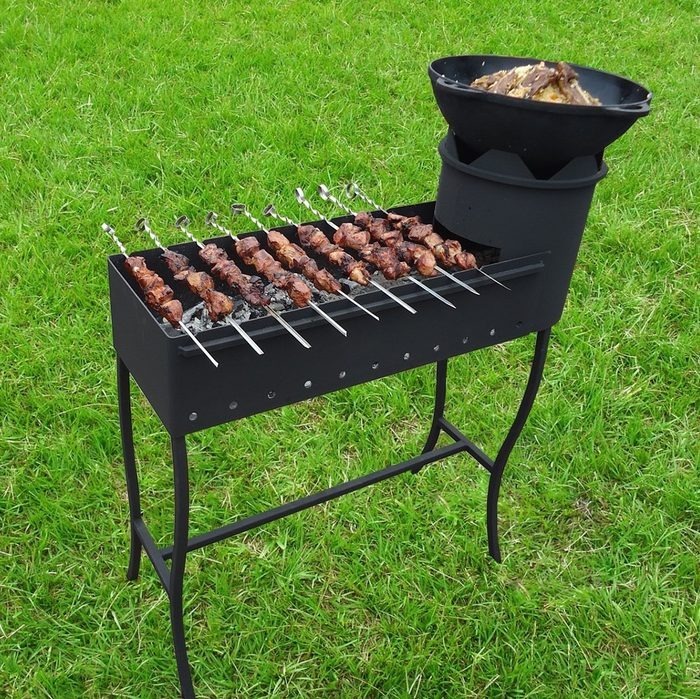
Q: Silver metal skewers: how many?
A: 9